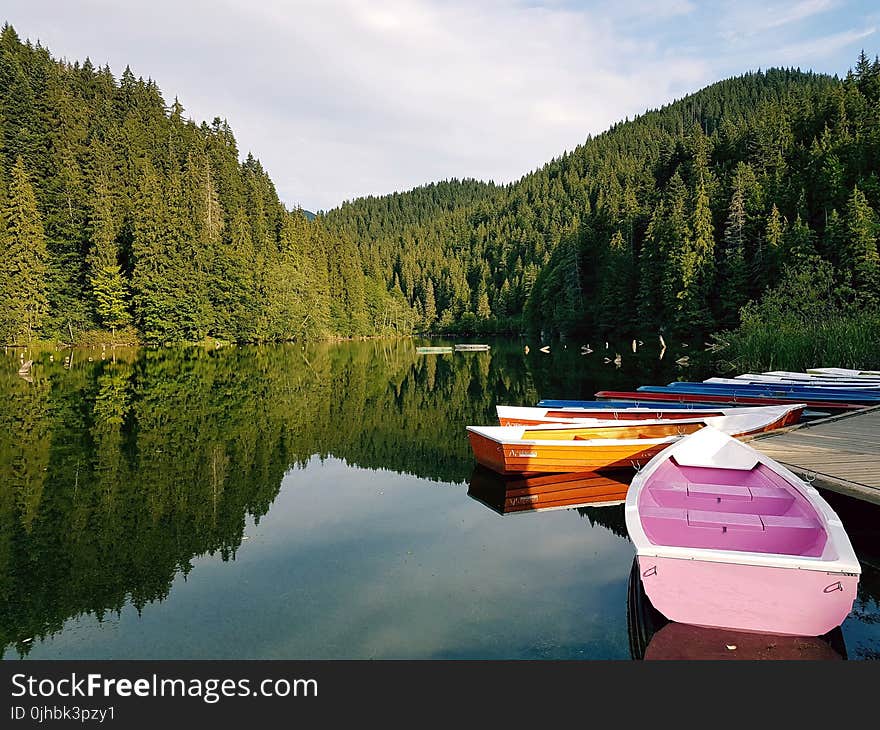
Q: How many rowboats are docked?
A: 11